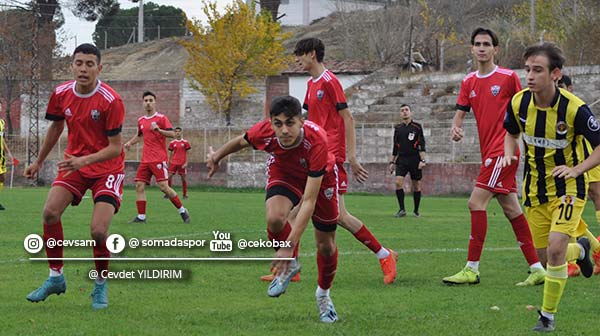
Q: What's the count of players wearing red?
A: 6